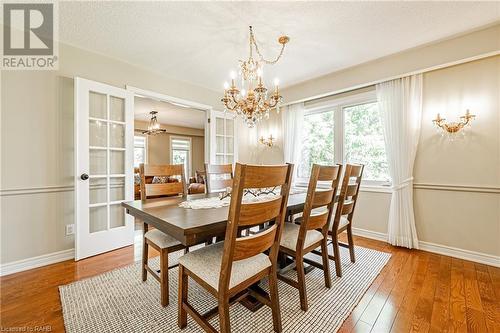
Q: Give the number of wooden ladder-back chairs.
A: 5